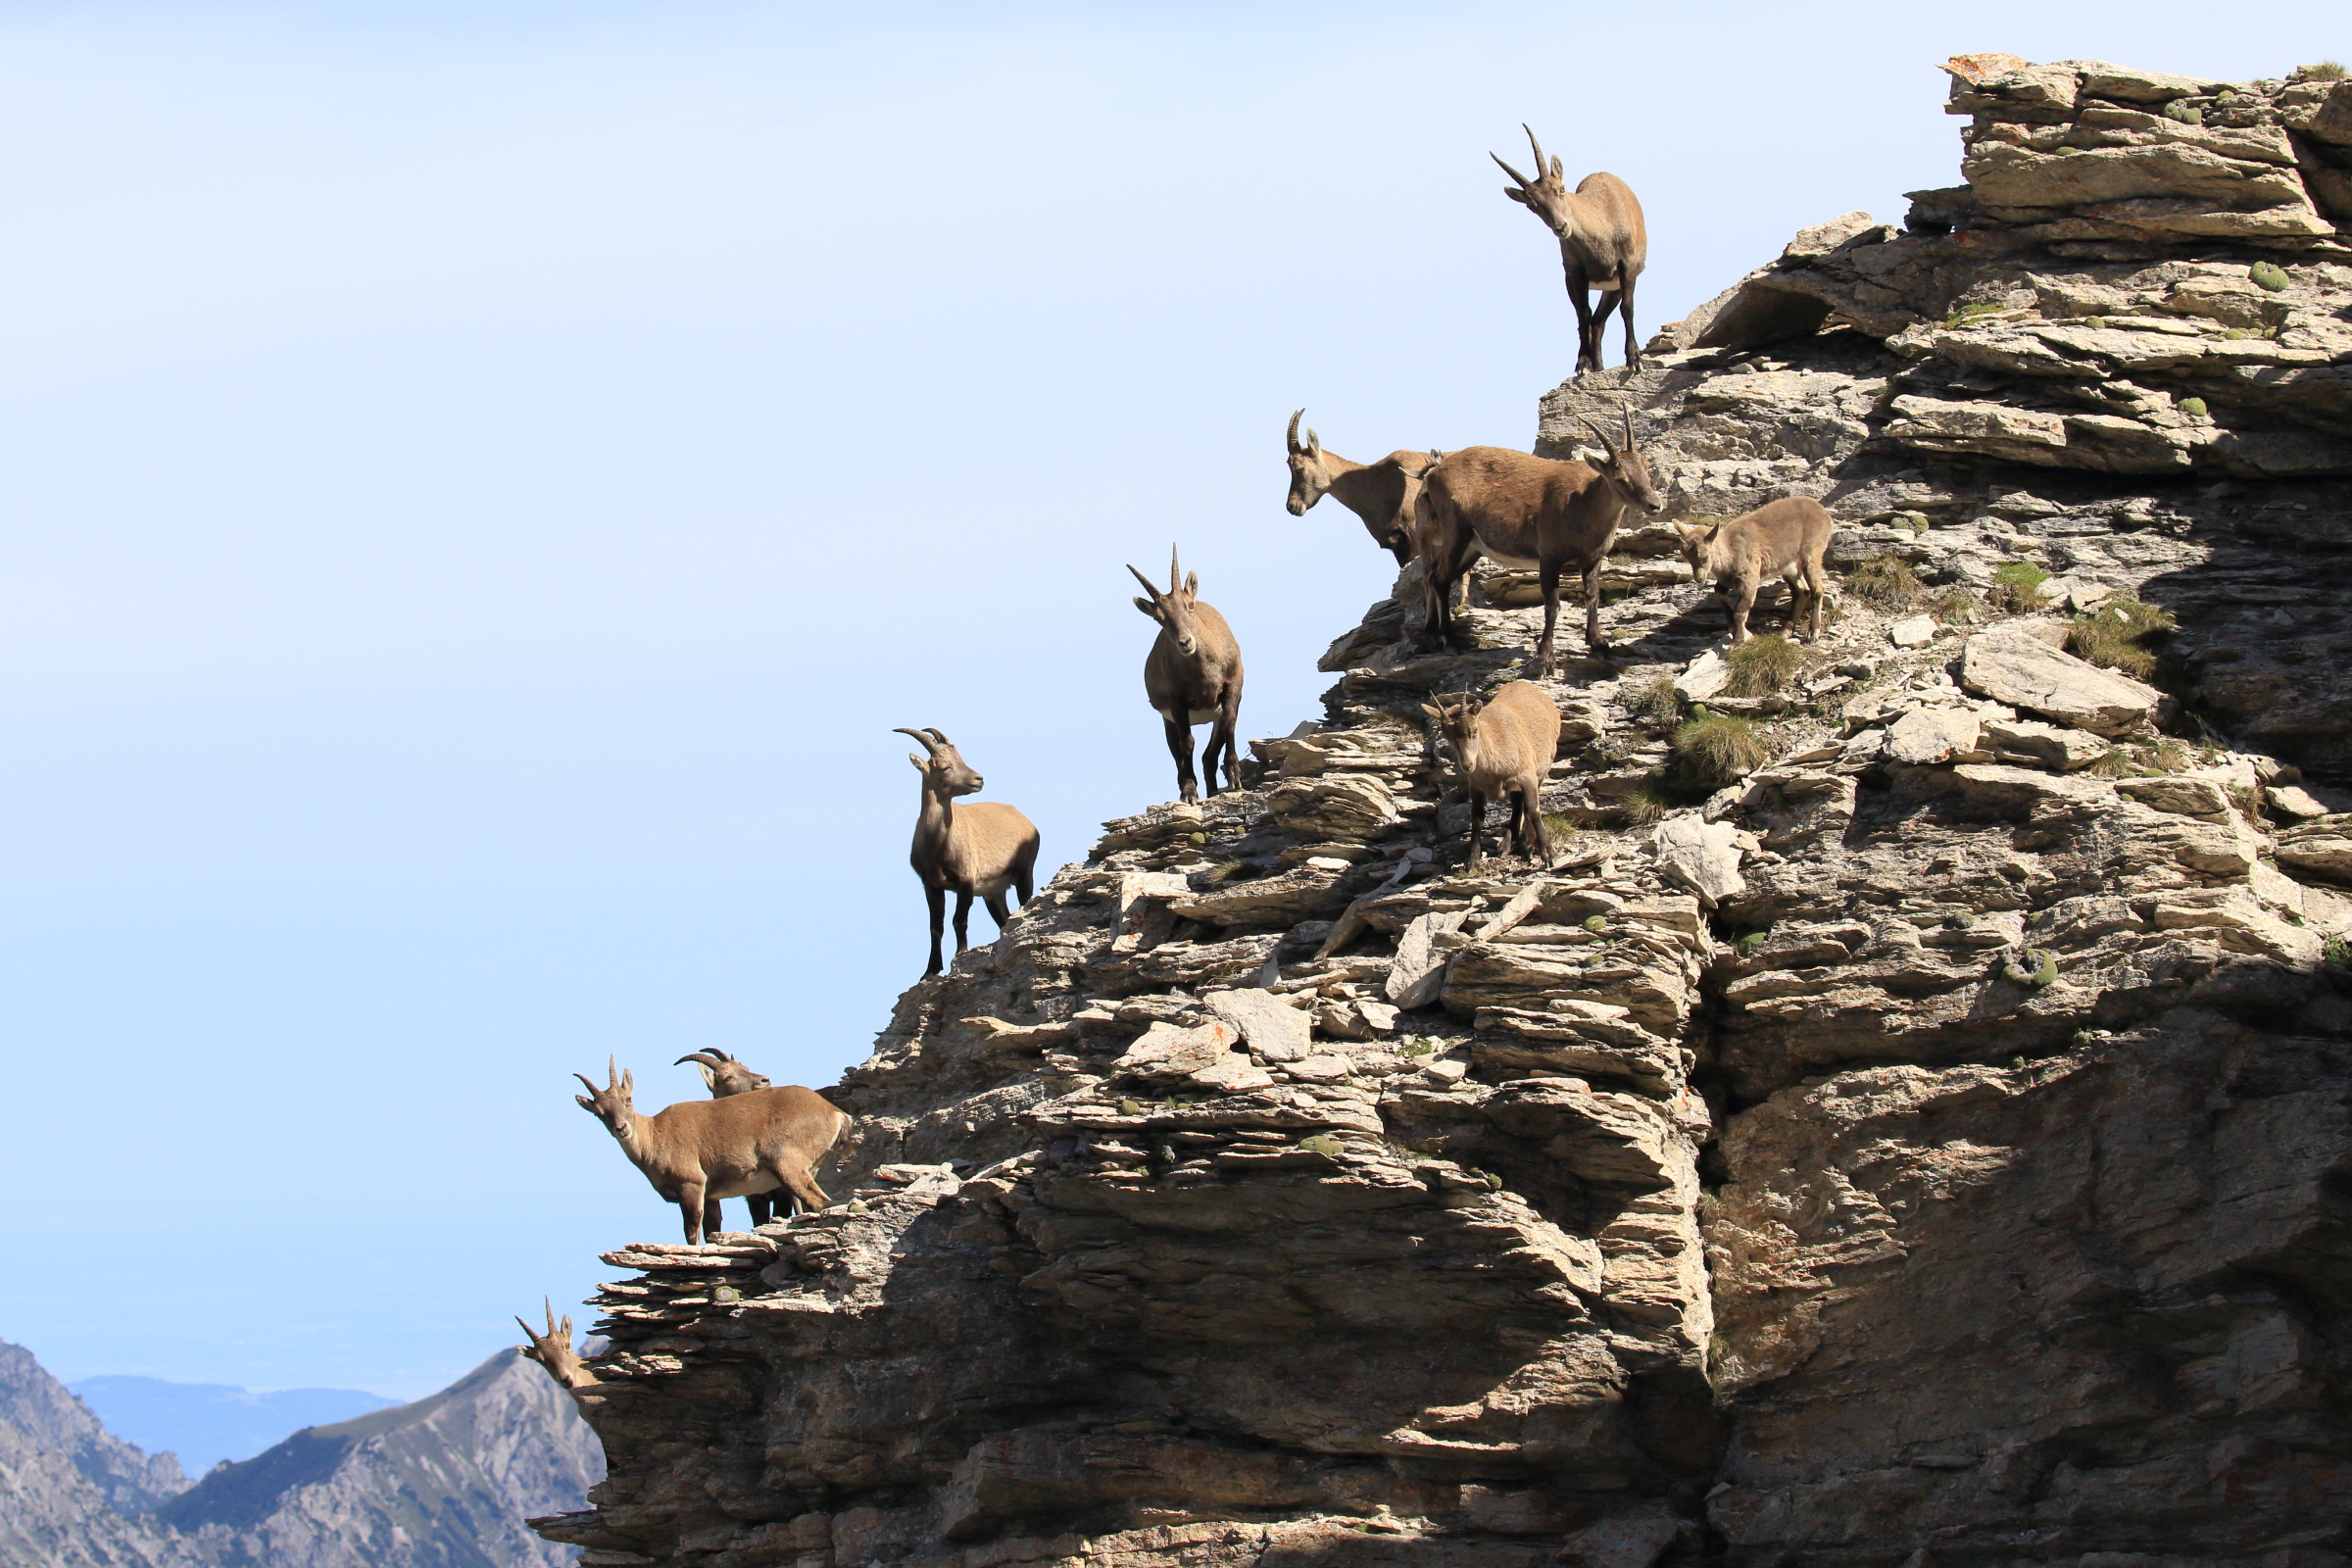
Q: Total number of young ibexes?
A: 2